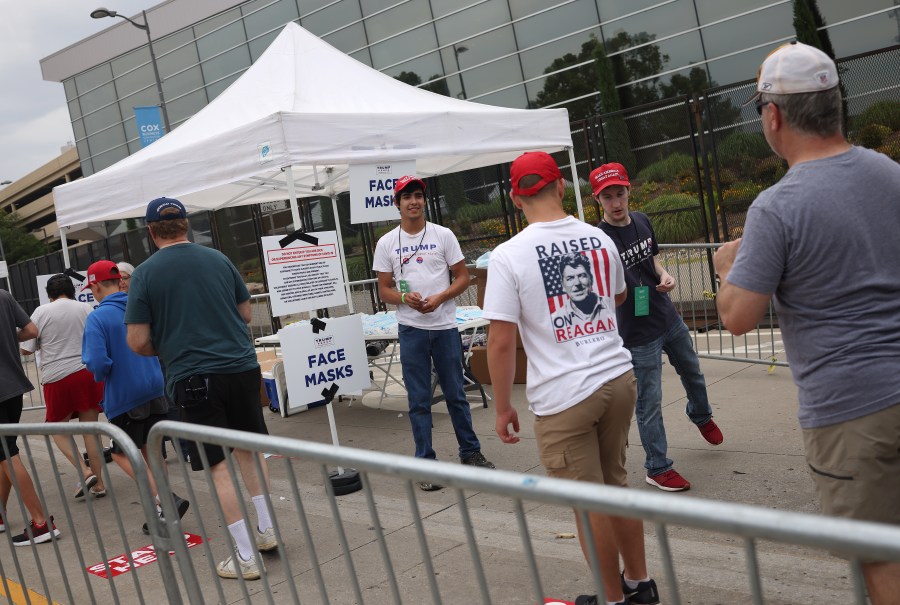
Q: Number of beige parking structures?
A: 1